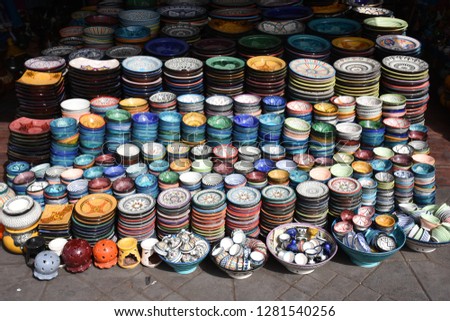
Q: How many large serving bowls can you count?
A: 5